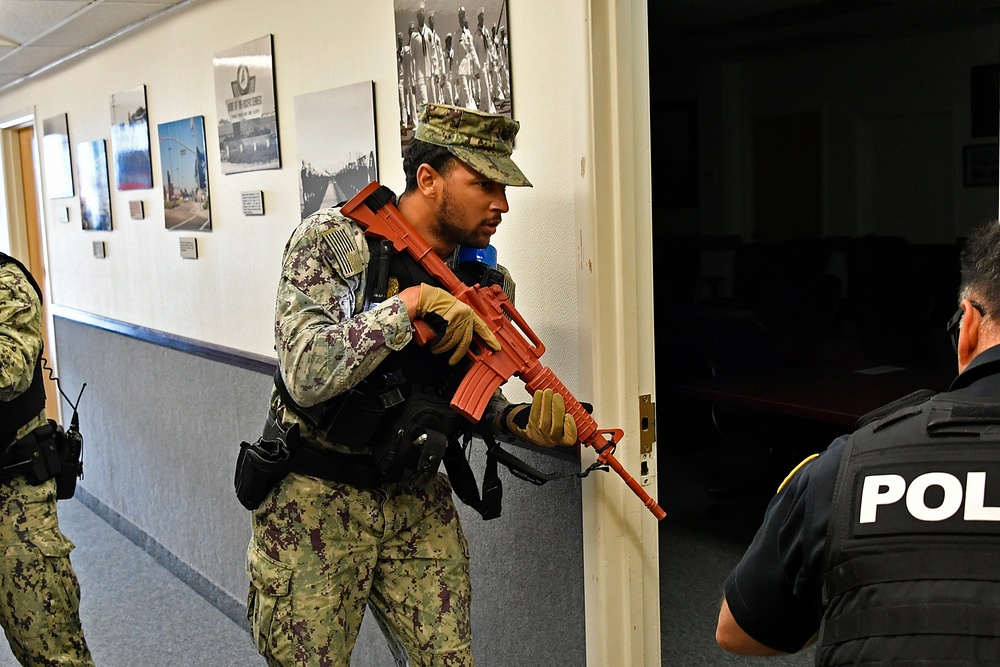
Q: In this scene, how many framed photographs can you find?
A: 7